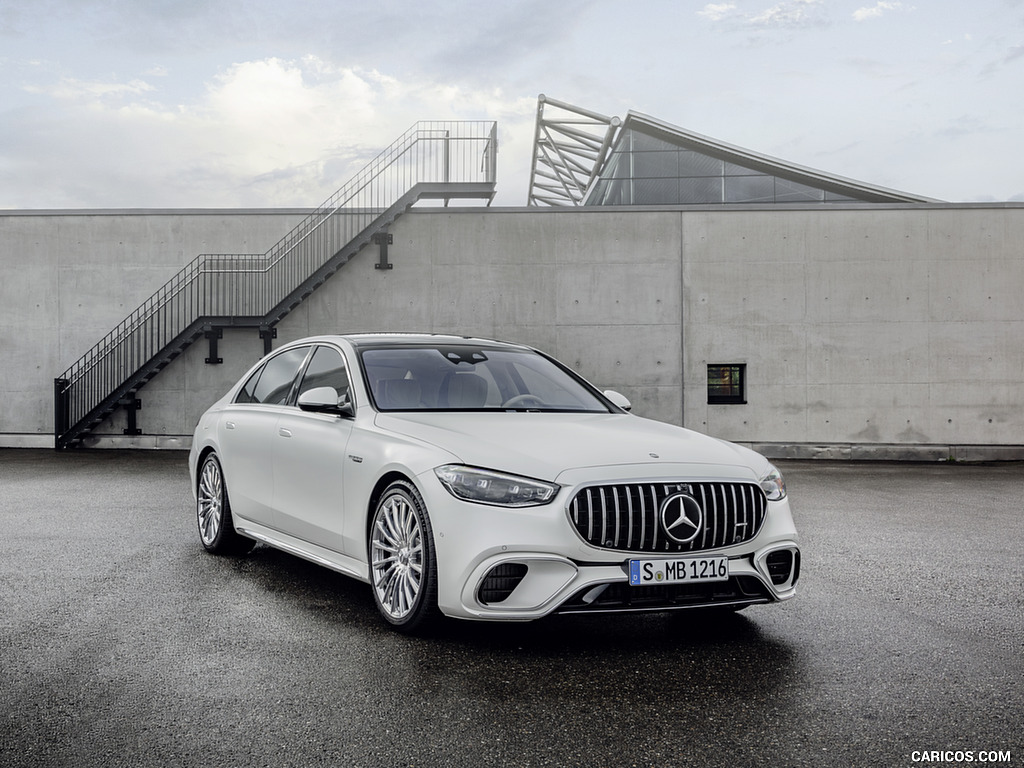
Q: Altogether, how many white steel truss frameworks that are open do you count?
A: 1